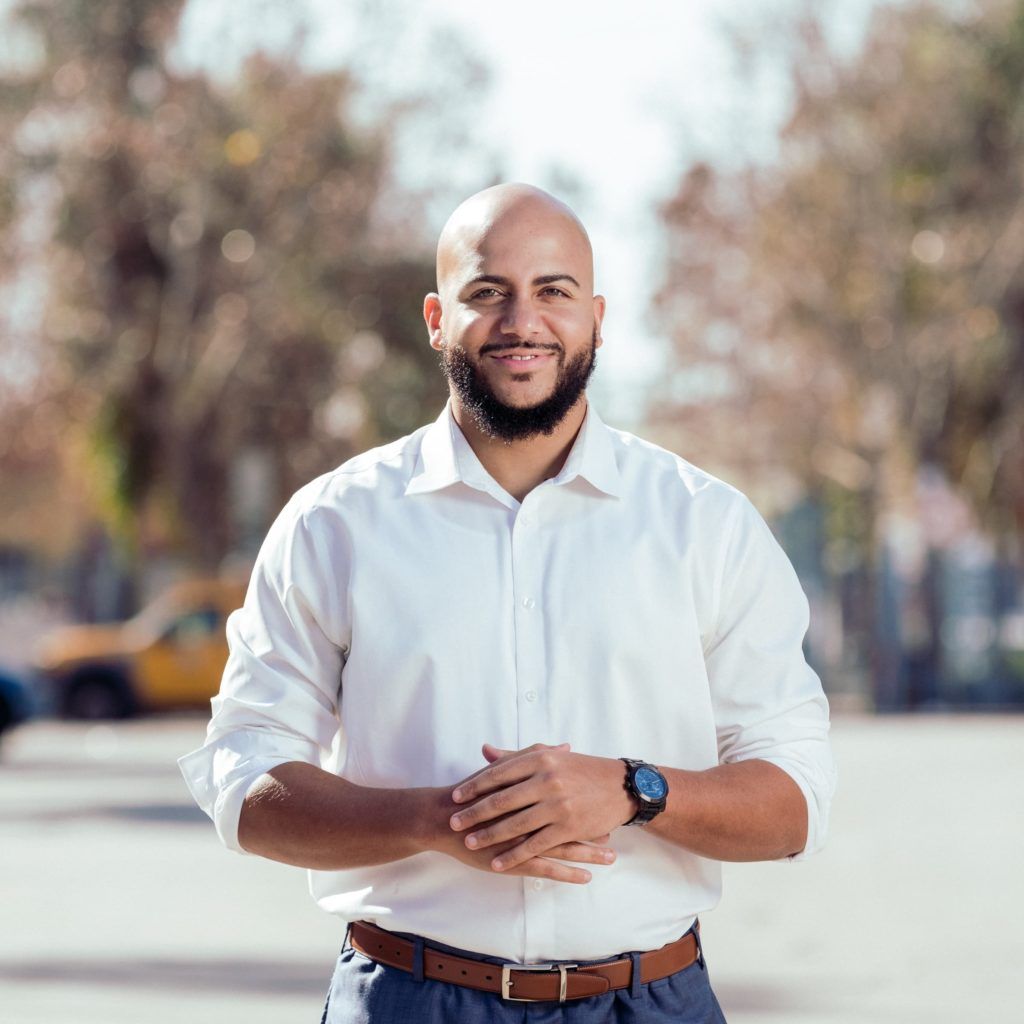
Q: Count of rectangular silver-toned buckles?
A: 1